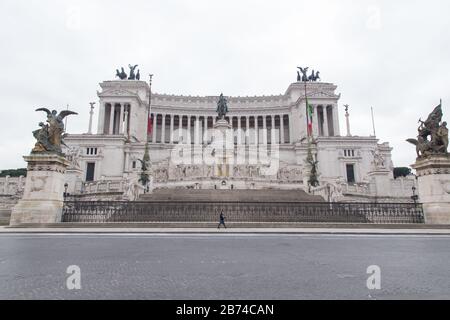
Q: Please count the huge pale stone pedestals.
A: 2